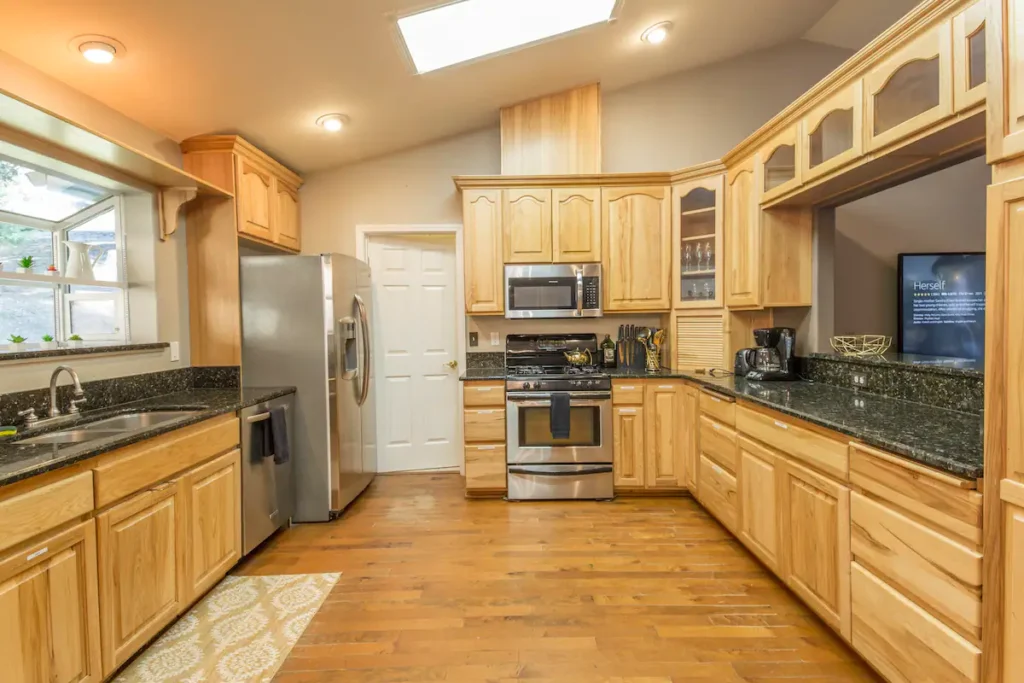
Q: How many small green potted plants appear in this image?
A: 4